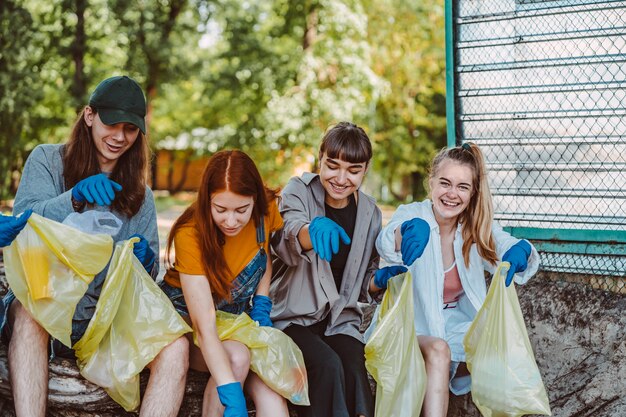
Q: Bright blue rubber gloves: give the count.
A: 9